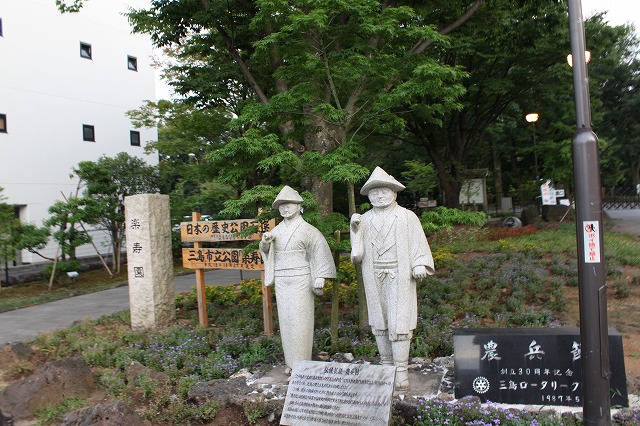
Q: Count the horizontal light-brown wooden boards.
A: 2